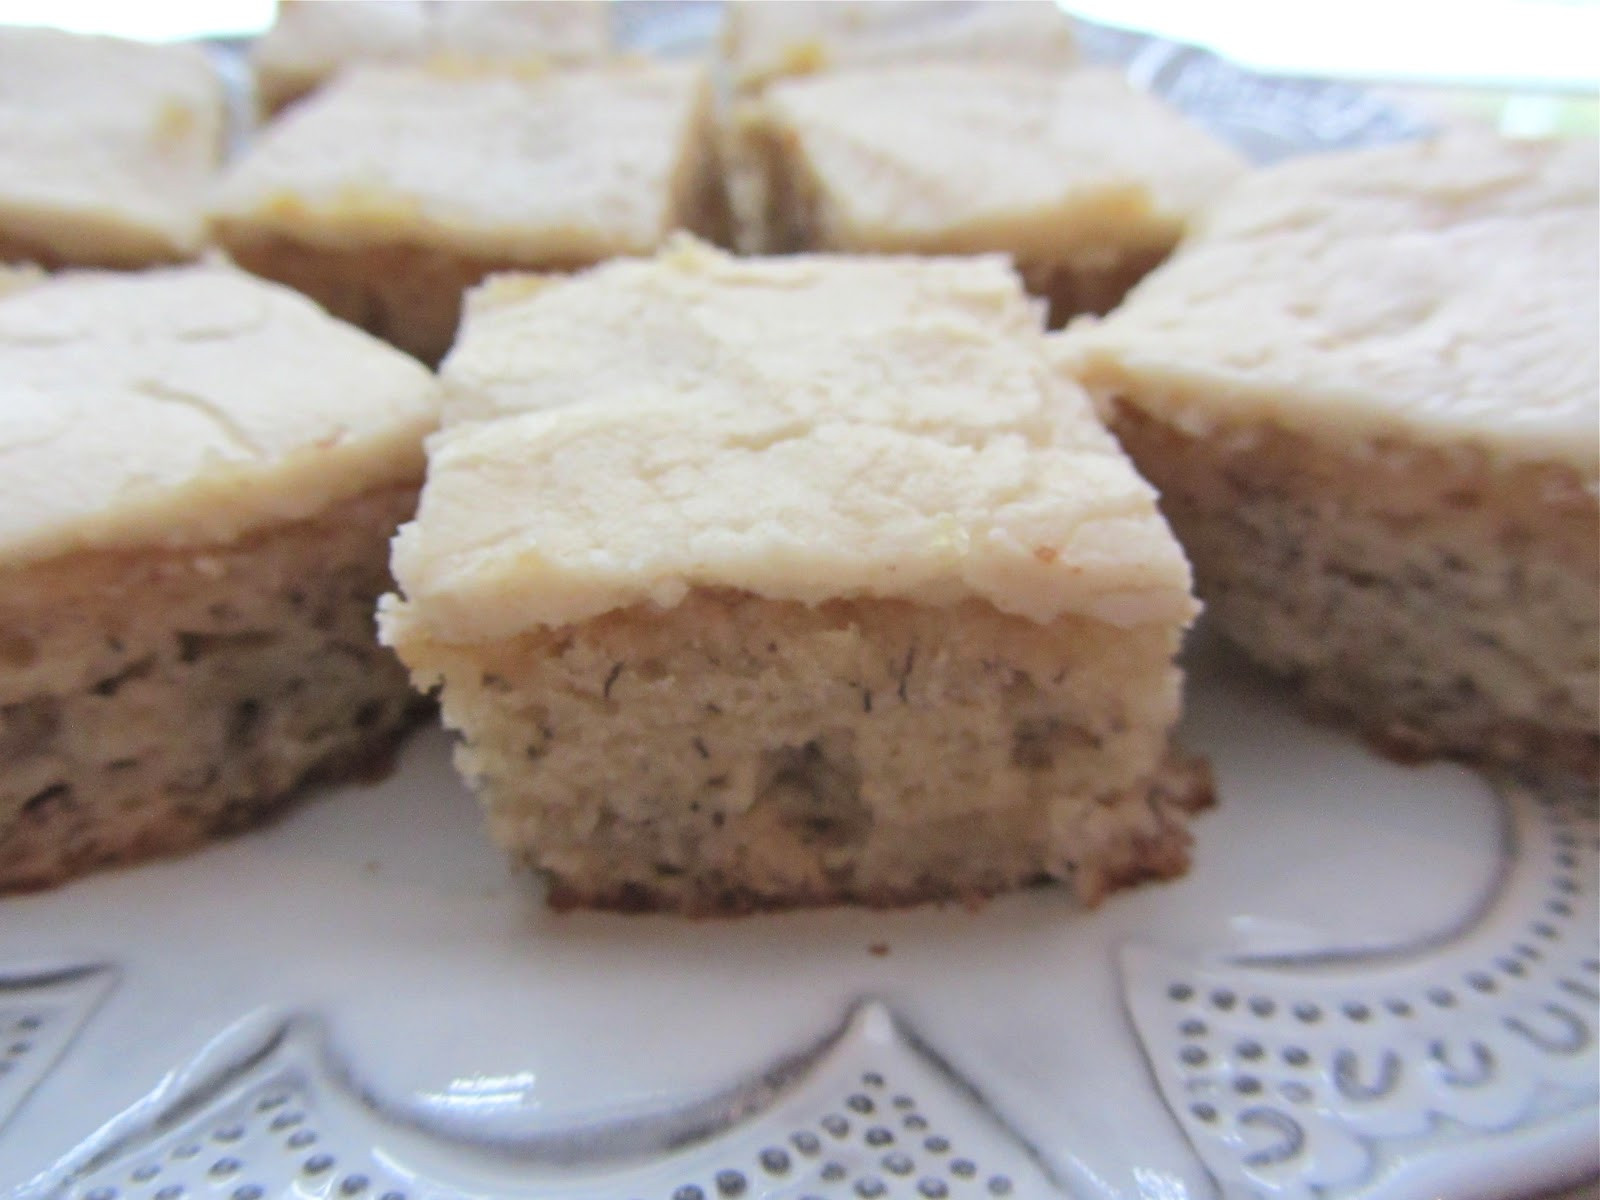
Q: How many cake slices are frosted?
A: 8